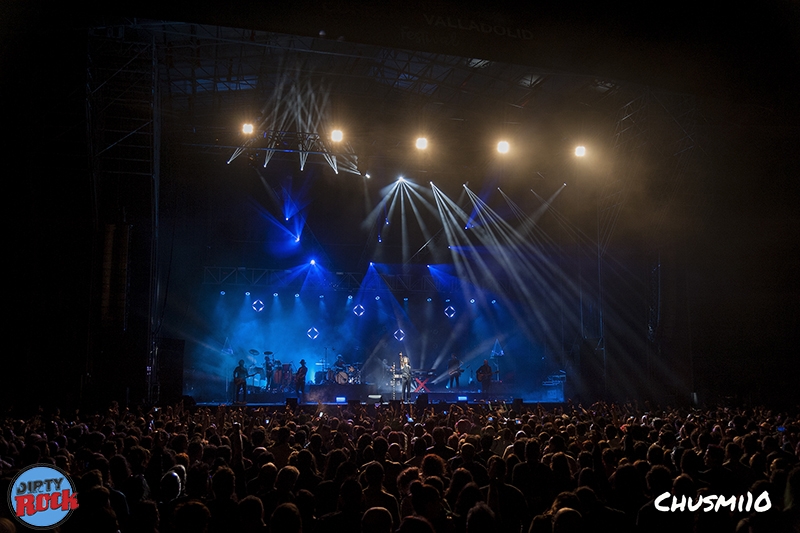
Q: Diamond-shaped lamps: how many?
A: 5